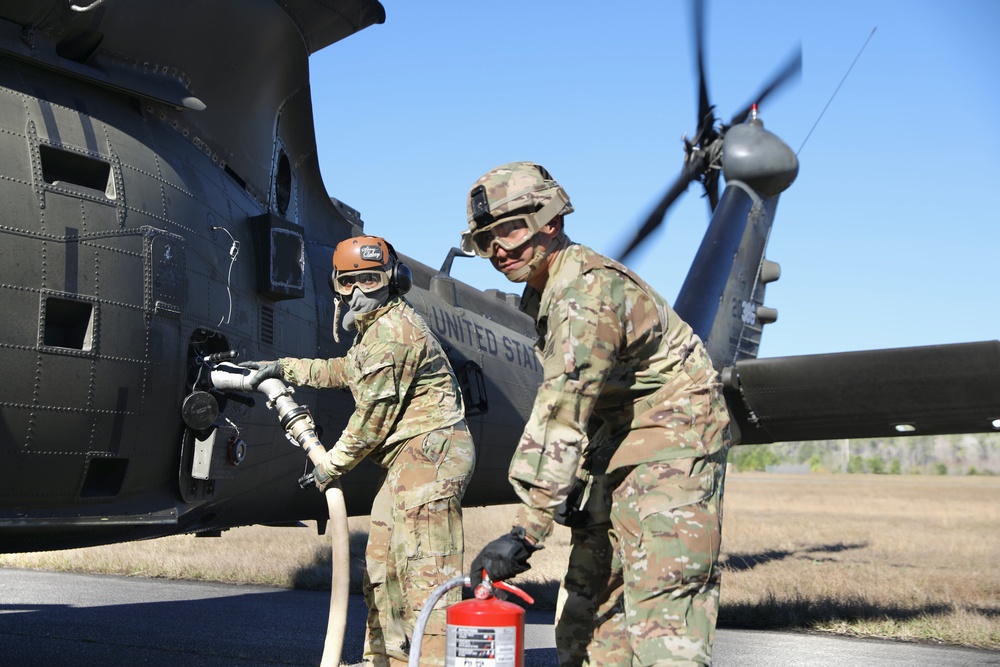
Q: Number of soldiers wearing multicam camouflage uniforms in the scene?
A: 2